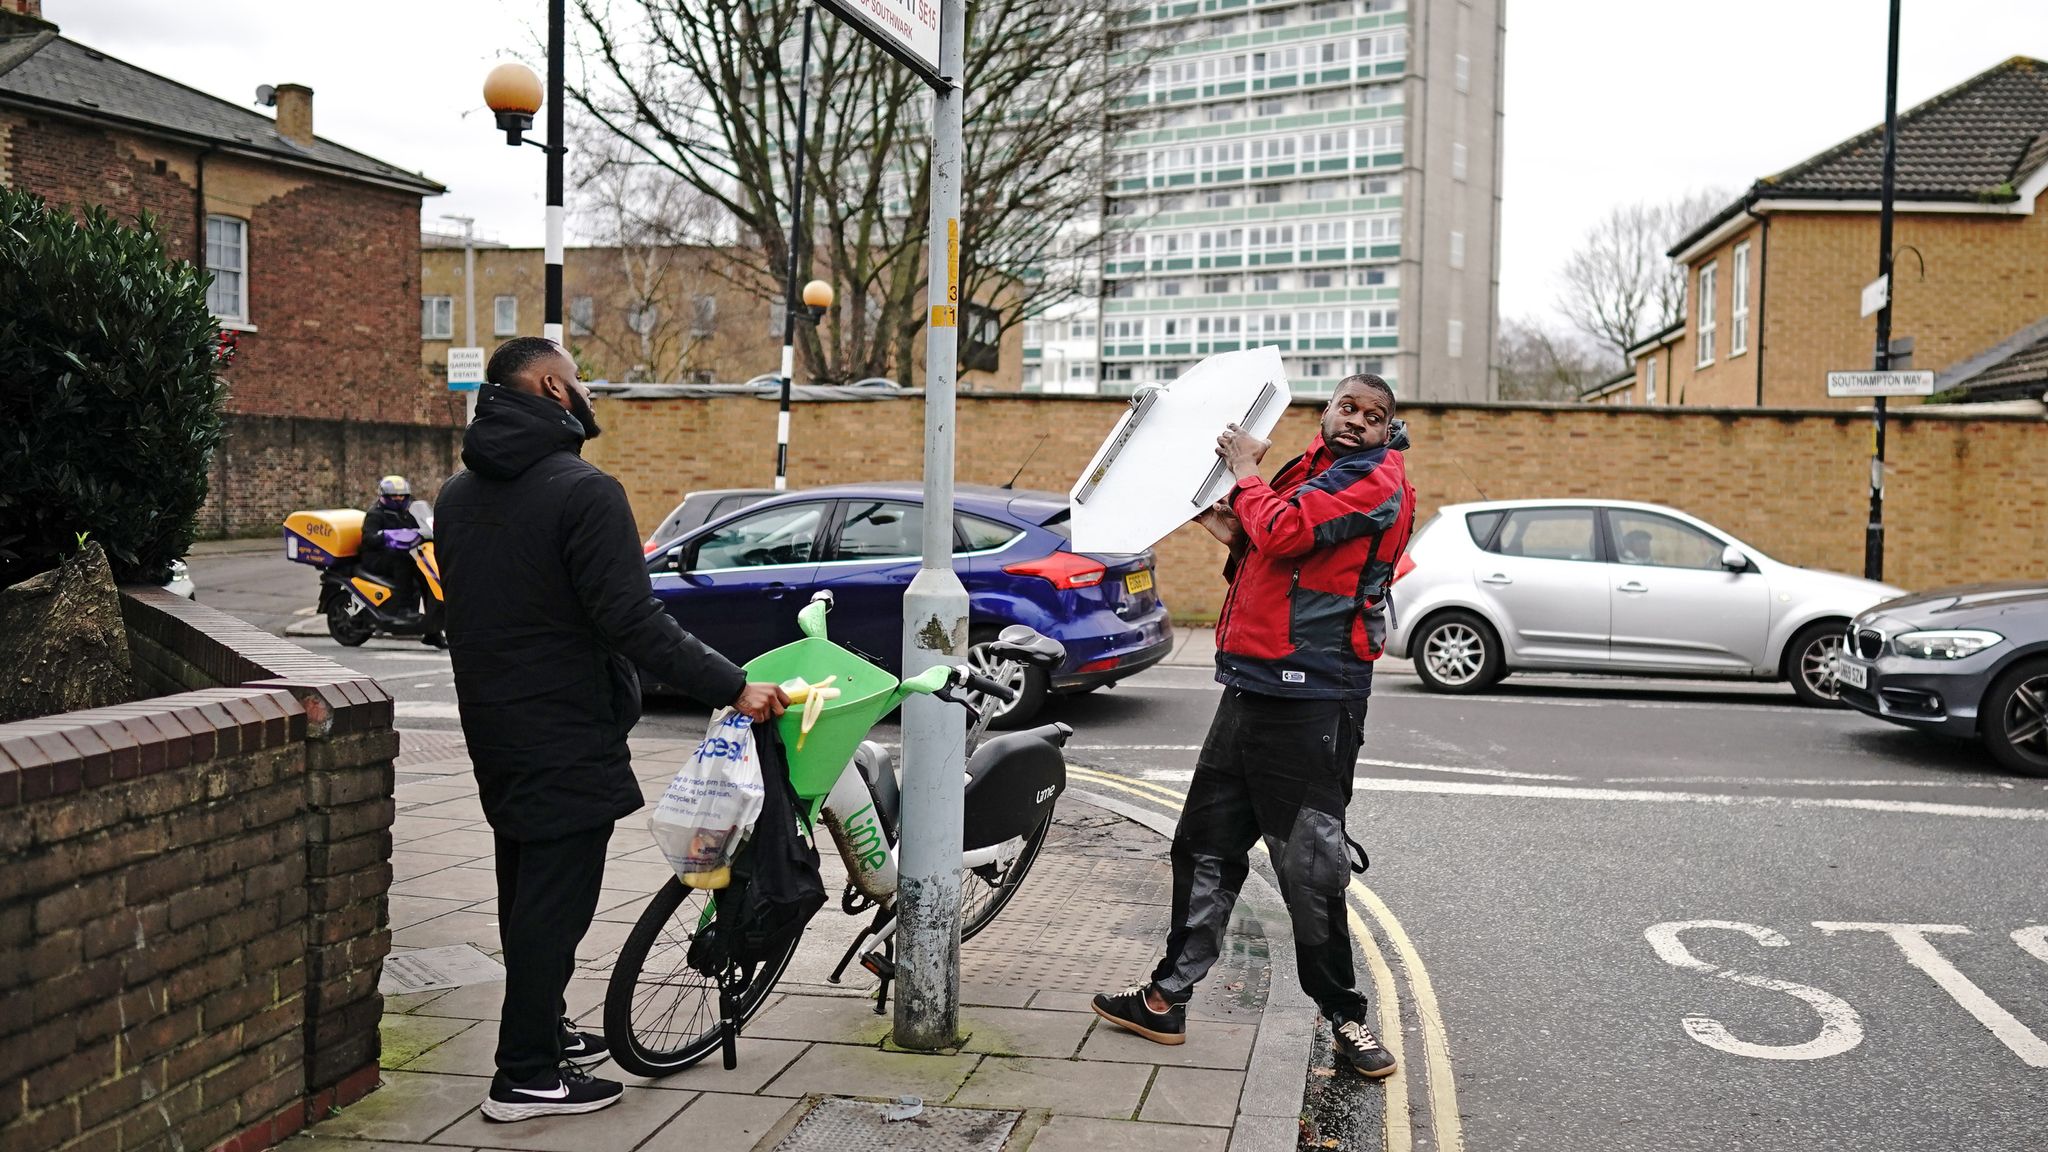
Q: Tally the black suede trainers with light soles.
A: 2